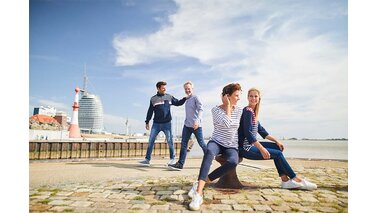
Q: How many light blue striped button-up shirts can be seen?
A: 1